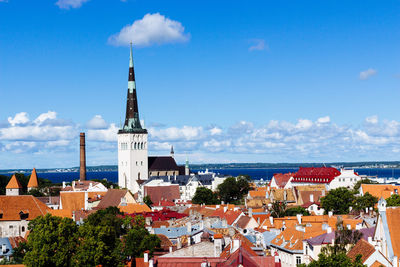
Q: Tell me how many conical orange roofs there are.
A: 2